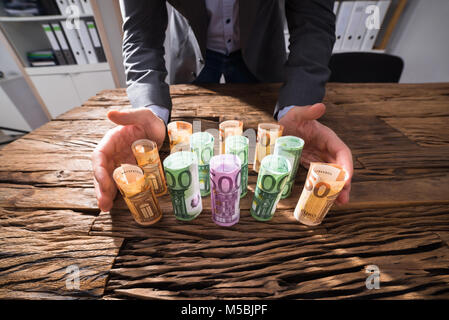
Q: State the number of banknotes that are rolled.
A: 12